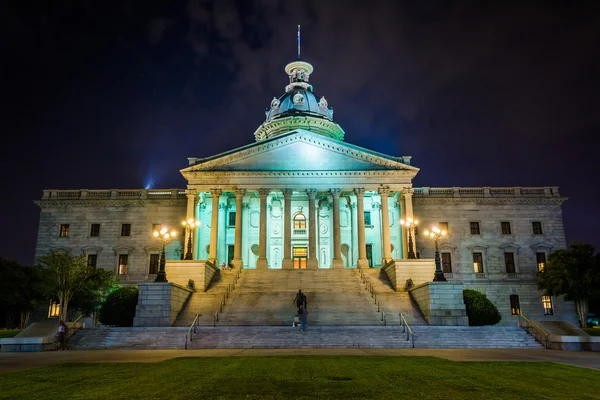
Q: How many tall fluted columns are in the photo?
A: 10